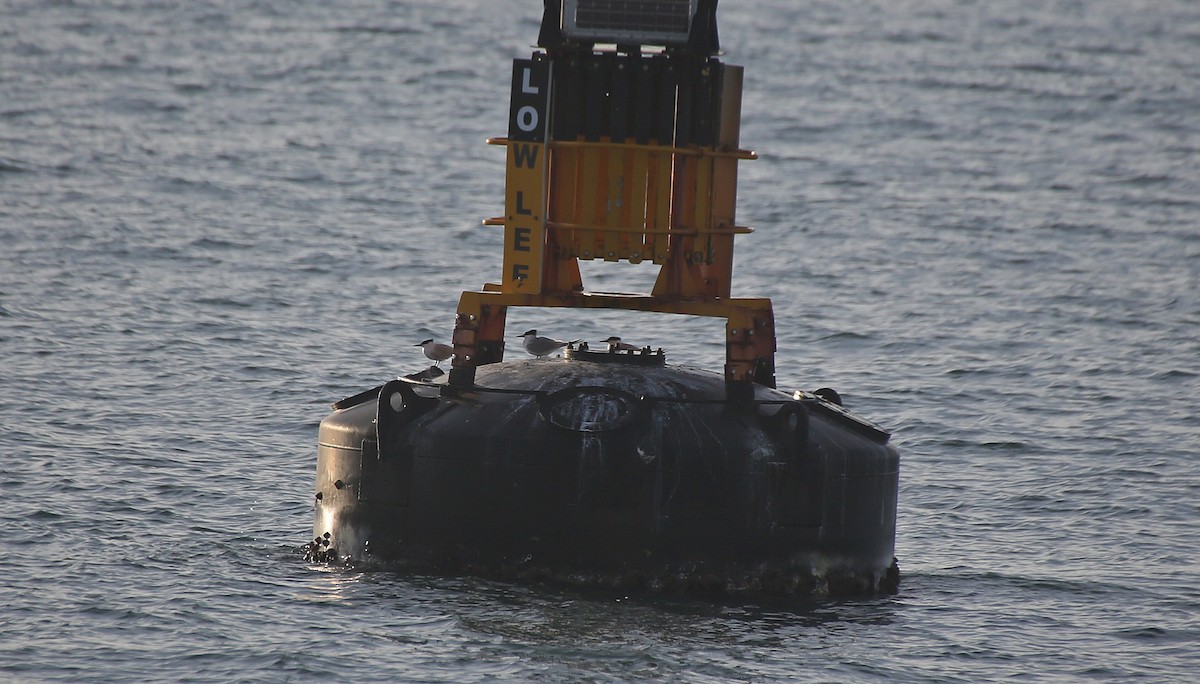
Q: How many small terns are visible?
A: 3